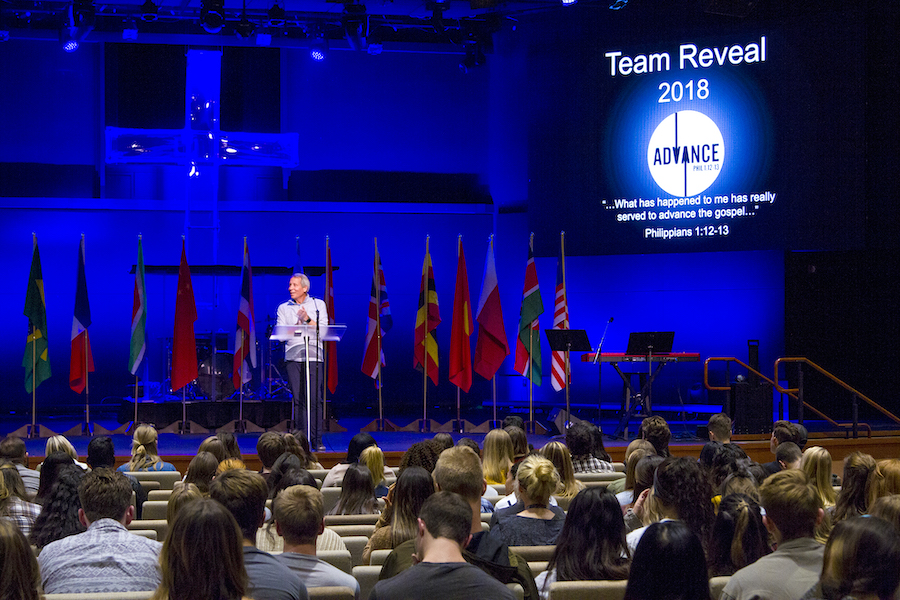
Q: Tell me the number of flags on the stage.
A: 13